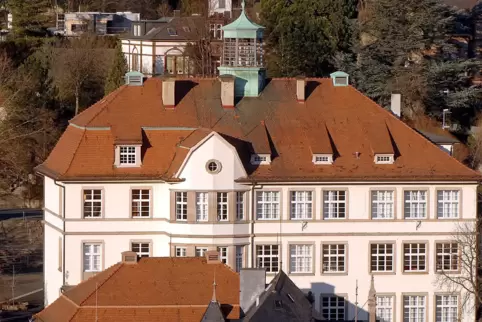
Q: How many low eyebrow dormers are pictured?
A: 3